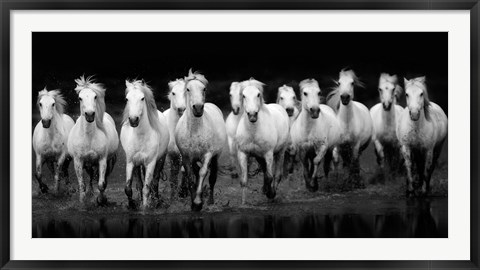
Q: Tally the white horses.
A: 12